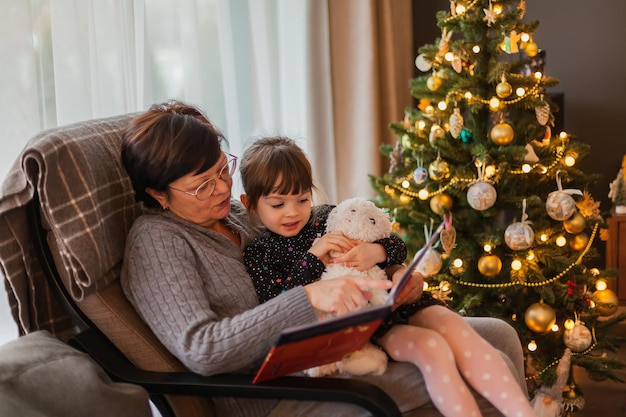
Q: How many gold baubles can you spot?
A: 11